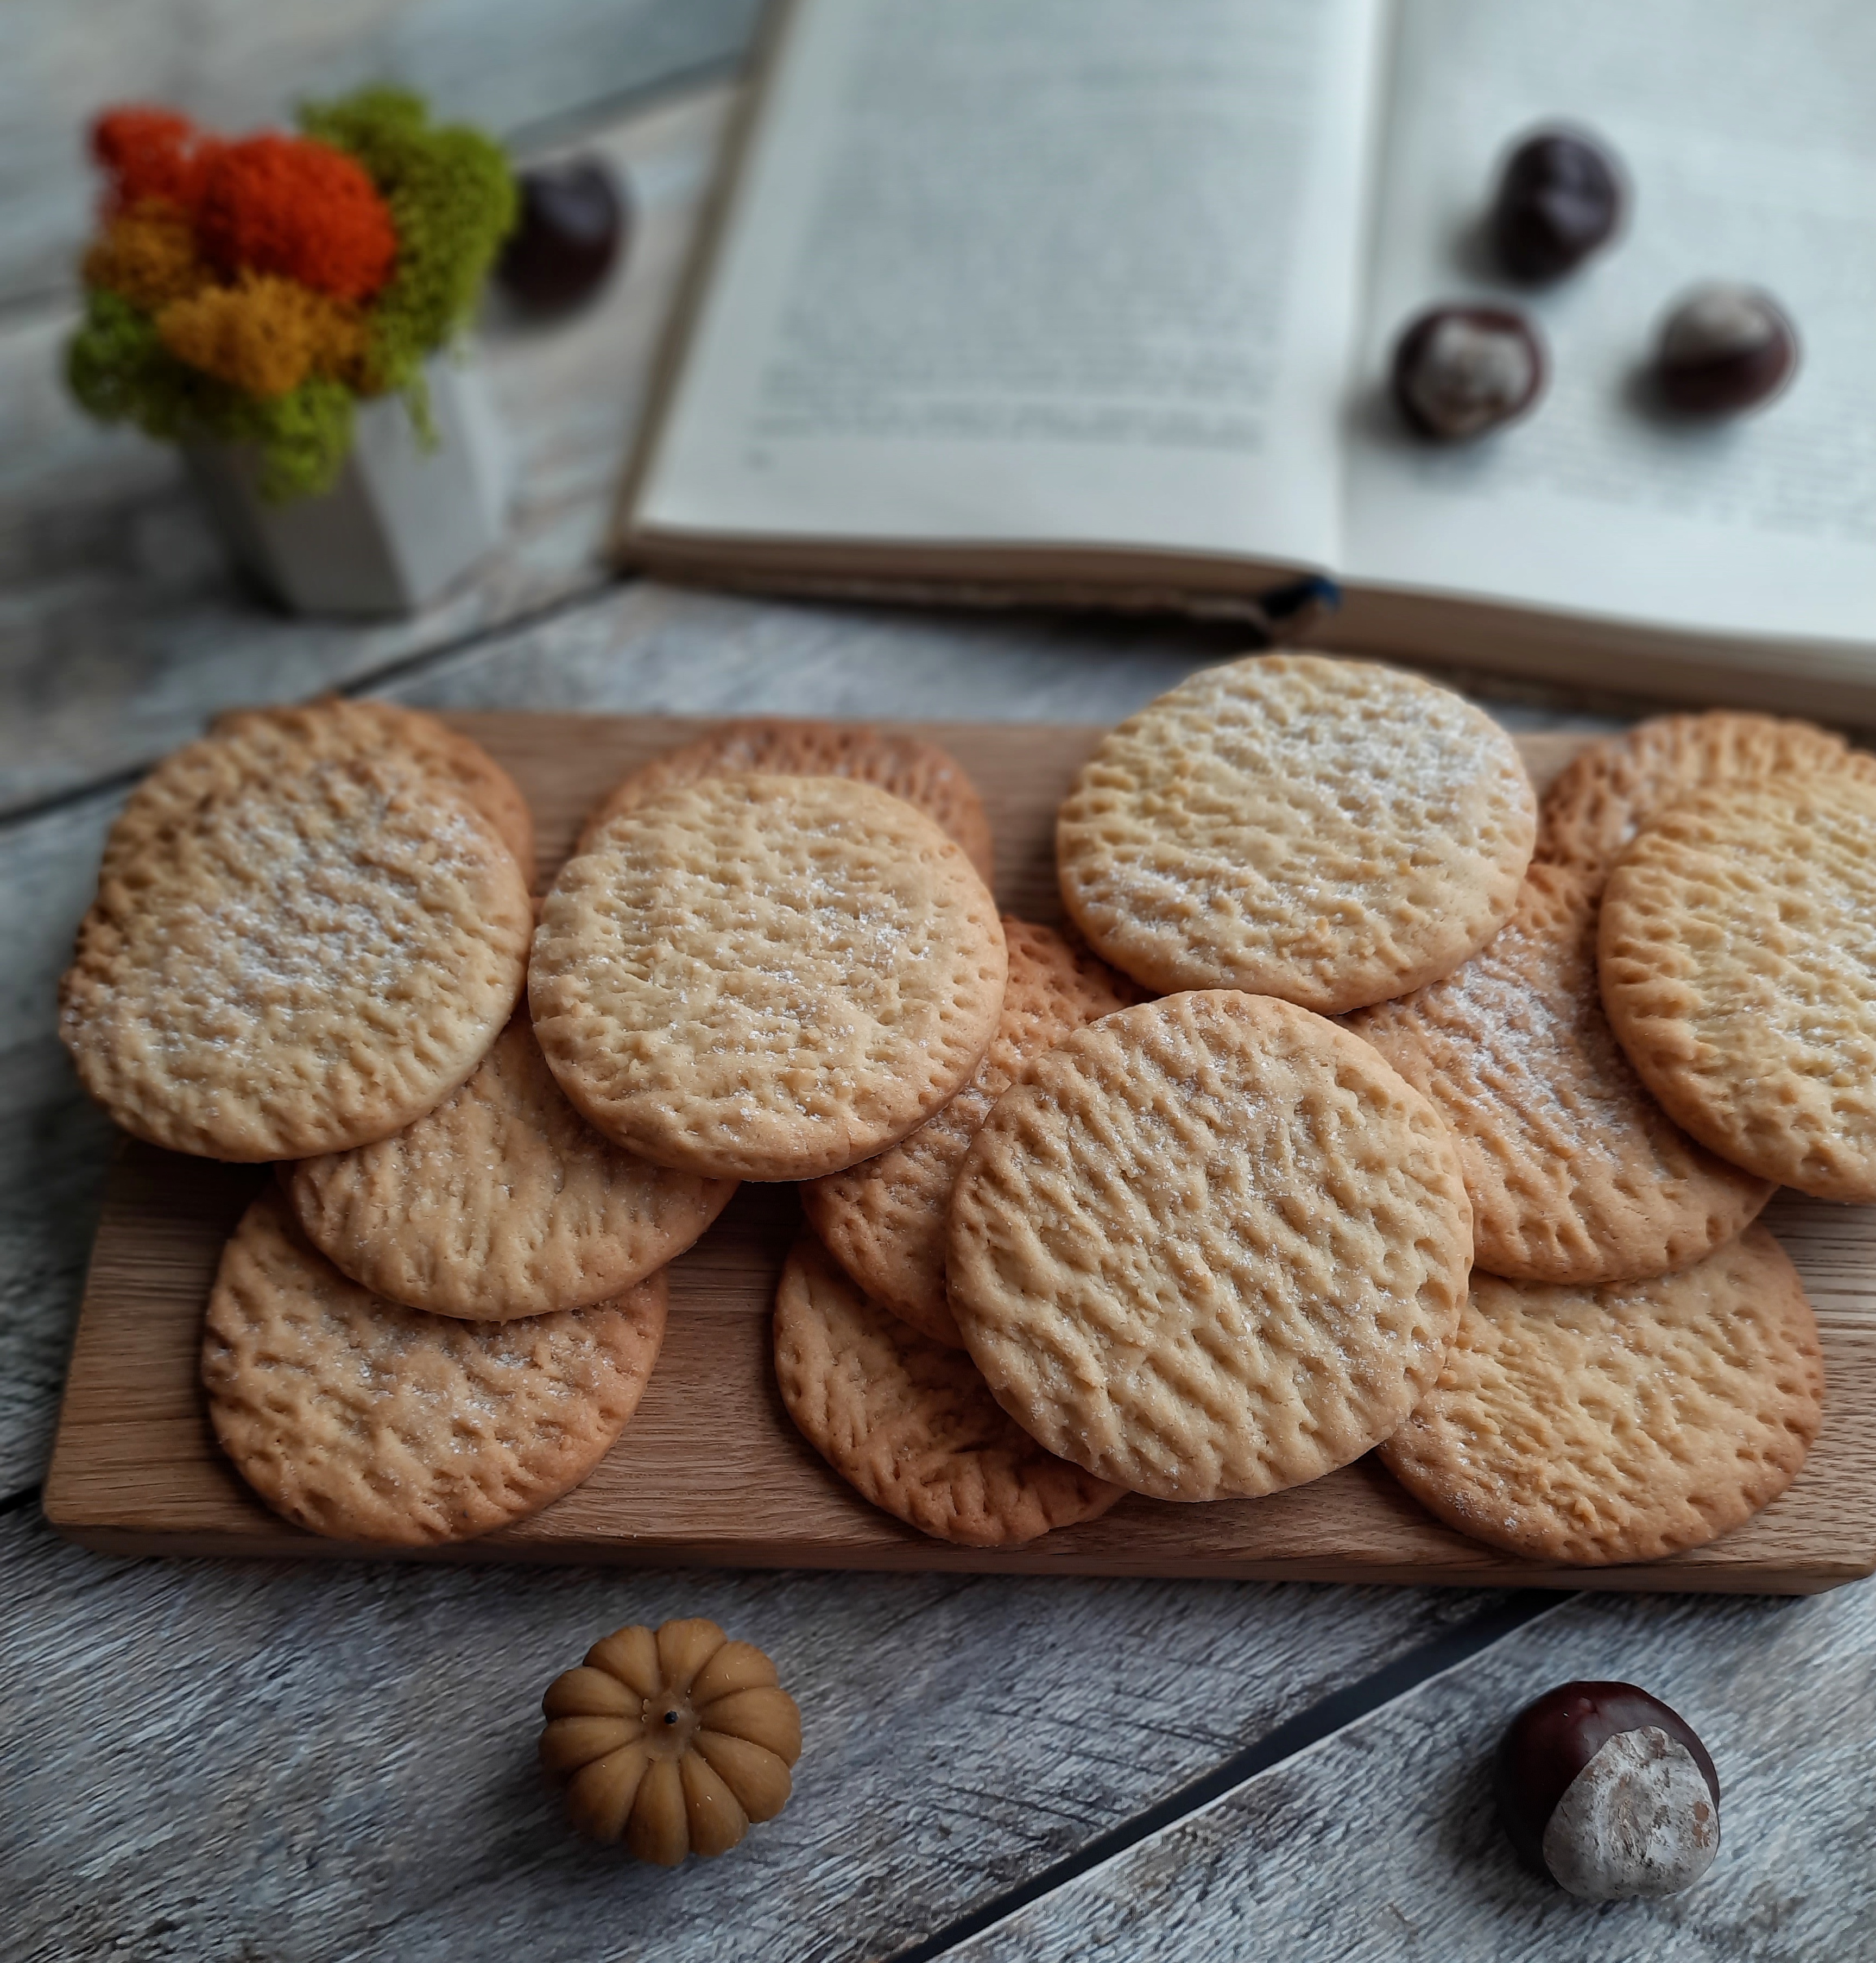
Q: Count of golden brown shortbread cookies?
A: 14